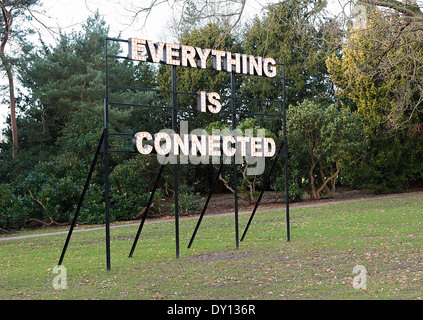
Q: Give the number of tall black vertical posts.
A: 4